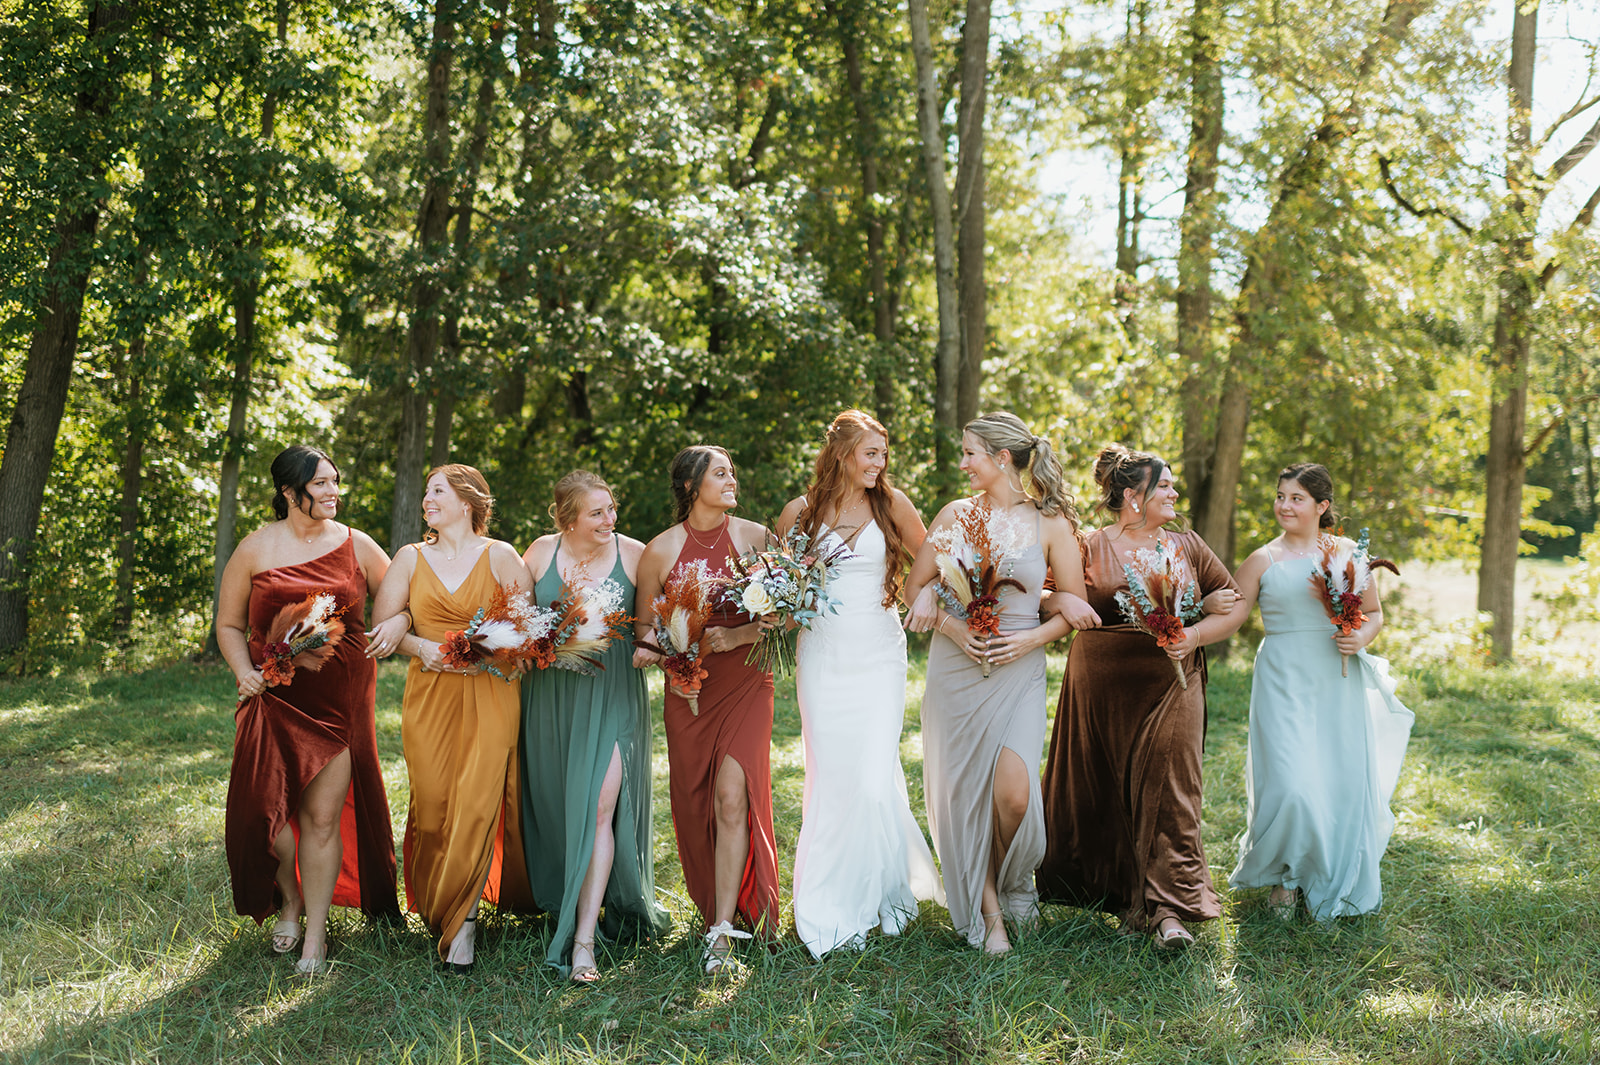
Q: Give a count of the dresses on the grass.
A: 8